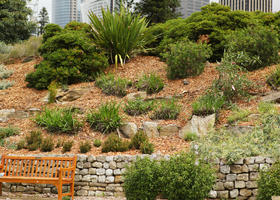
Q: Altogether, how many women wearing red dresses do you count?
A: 0